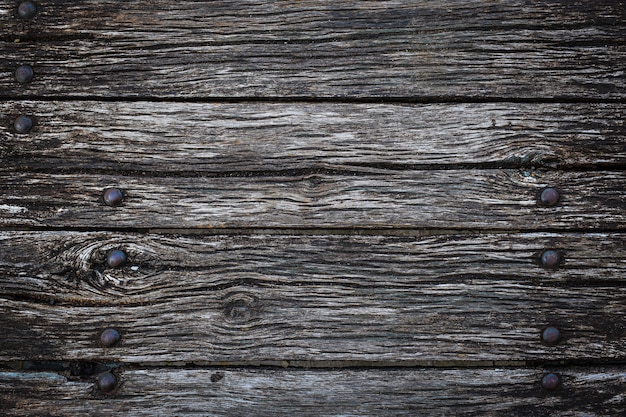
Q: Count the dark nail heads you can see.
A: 11